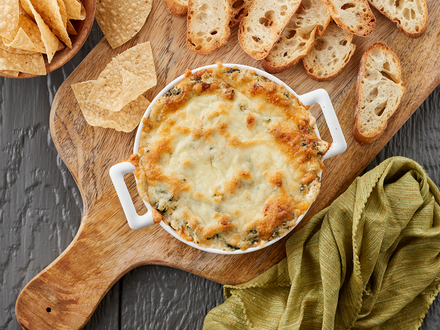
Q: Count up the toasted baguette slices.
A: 9